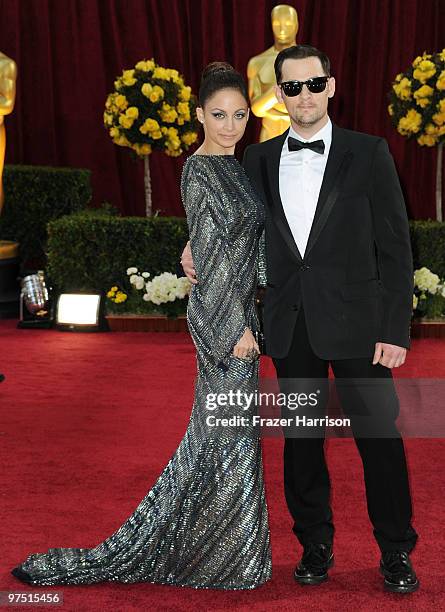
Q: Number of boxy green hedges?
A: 3